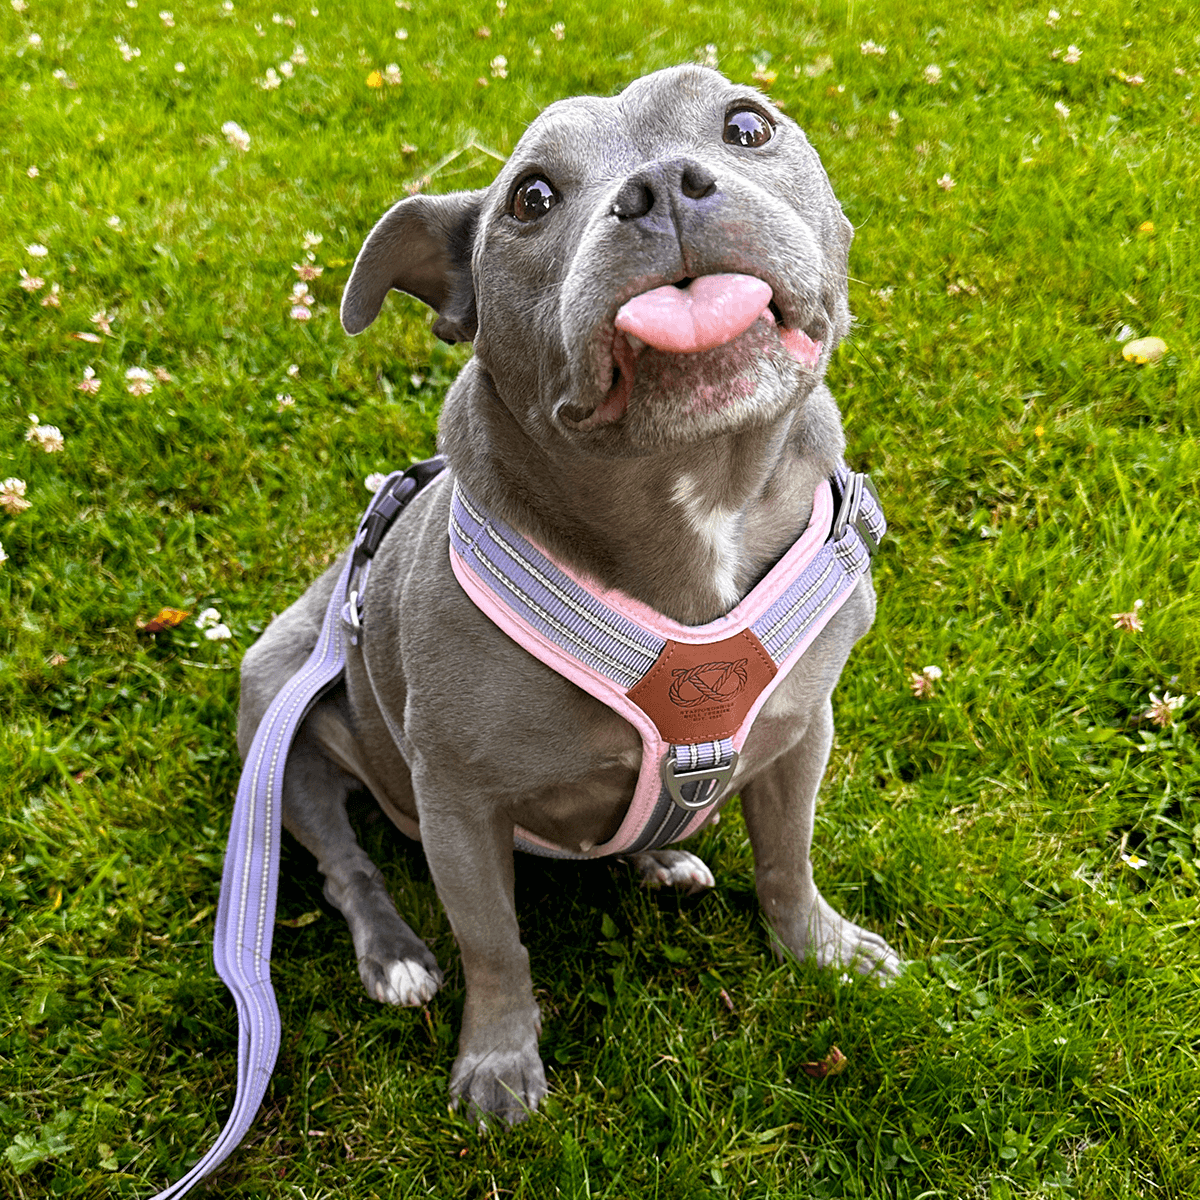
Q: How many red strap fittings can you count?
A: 0